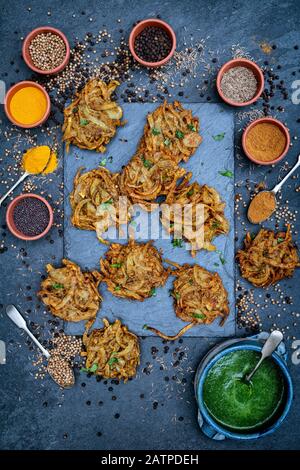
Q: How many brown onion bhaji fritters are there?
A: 10